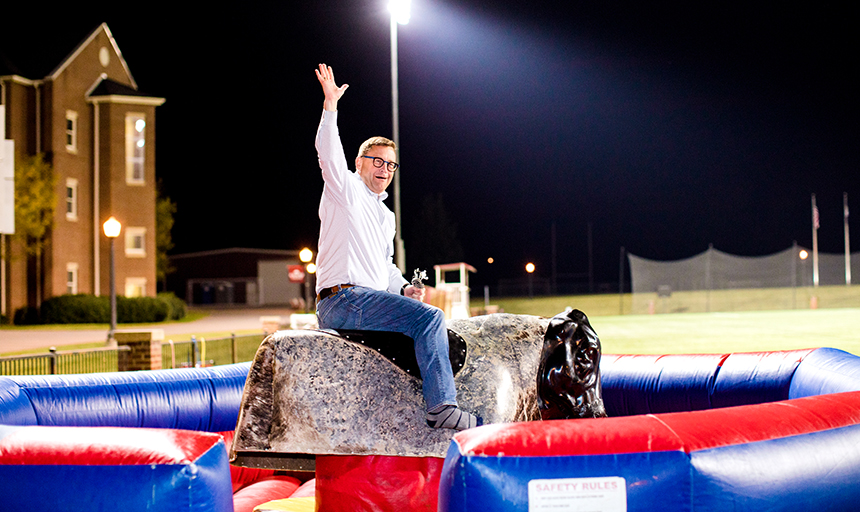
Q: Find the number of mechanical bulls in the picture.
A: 1